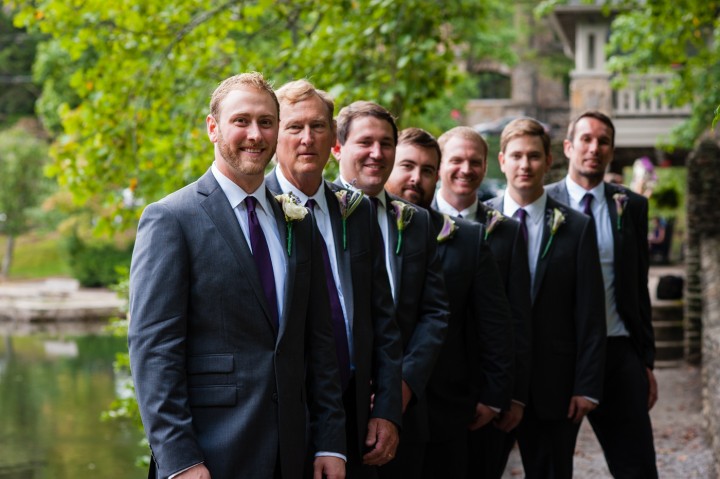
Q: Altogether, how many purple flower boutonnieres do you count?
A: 6